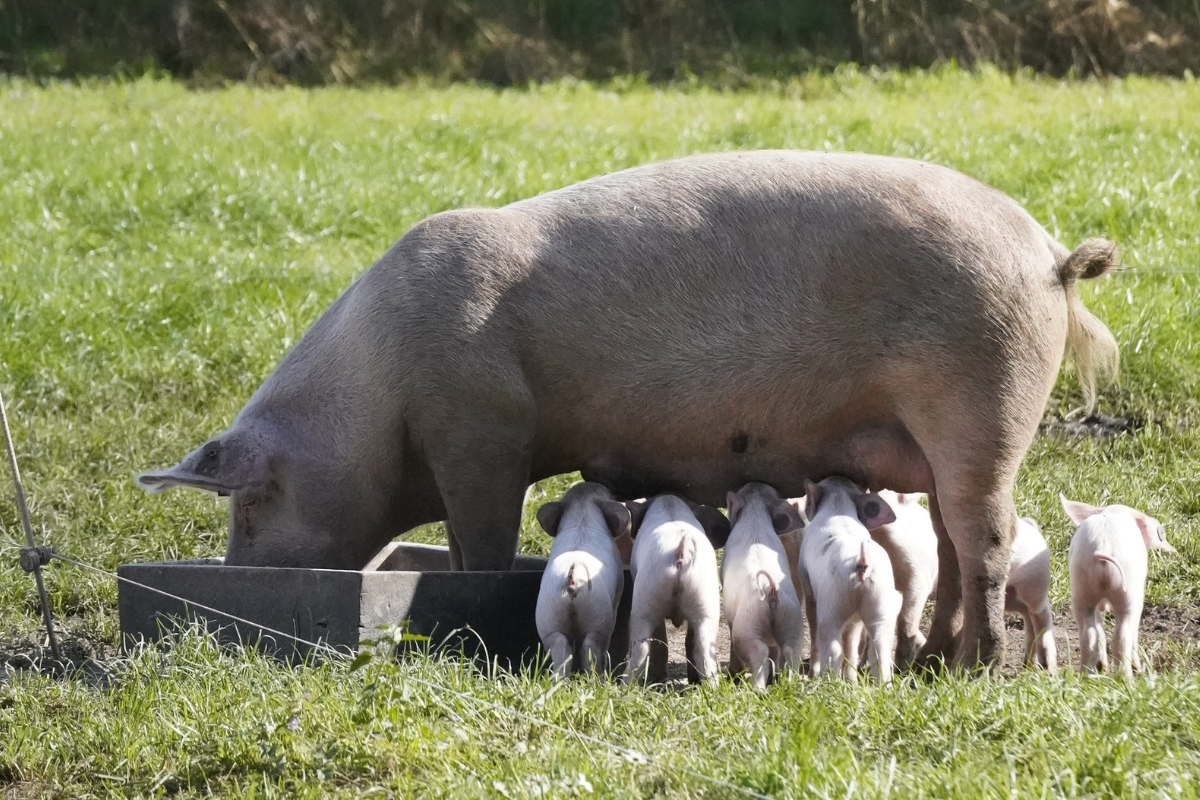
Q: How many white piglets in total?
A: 7